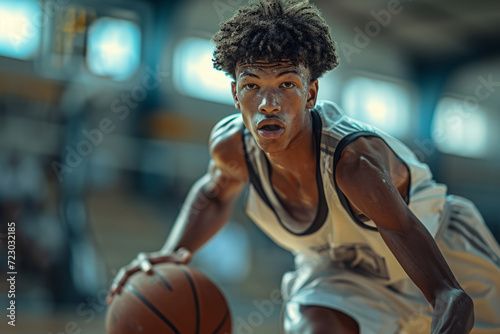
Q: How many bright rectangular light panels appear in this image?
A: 5